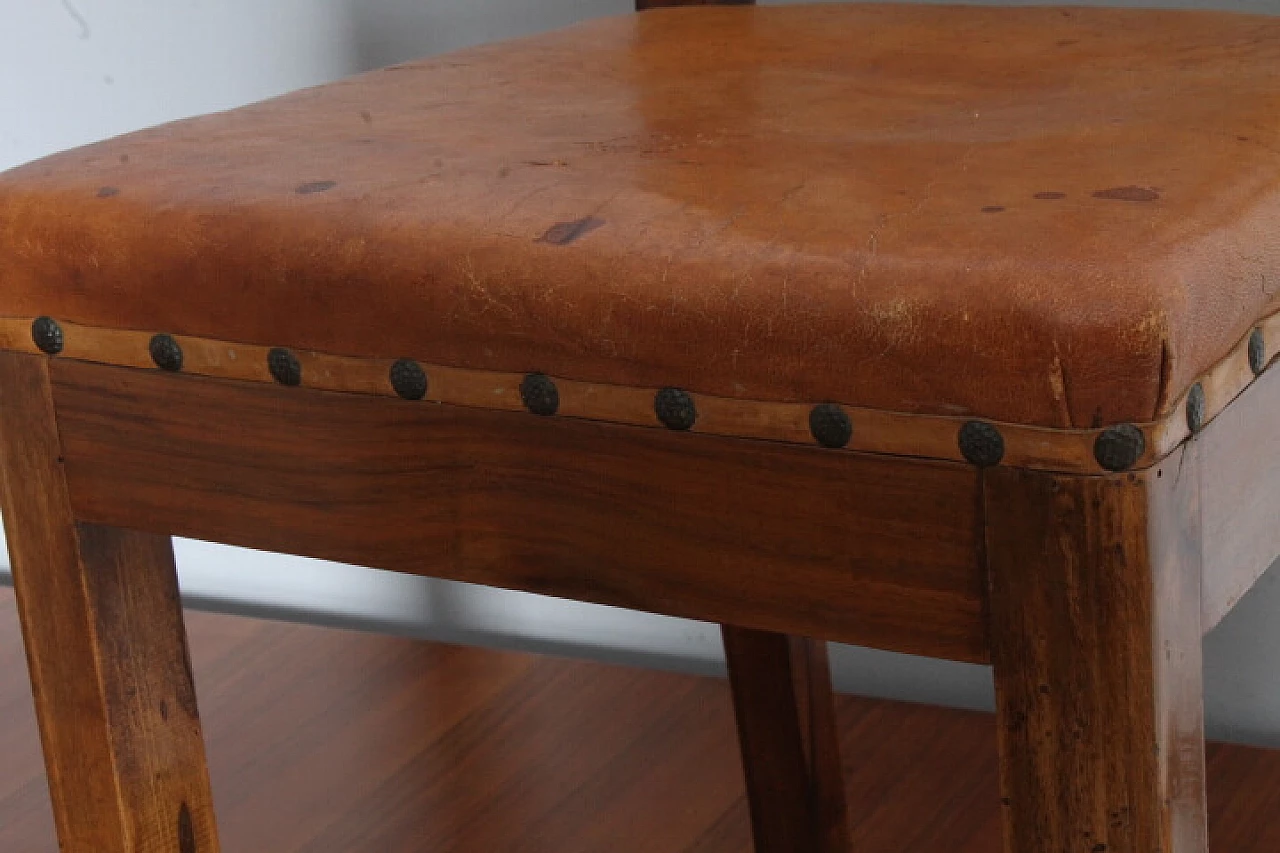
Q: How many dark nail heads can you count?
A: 11